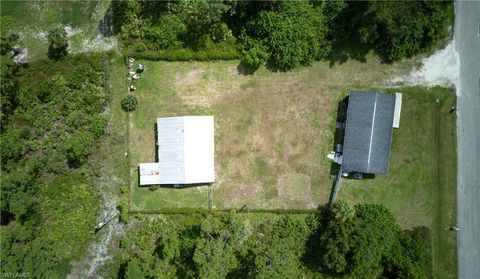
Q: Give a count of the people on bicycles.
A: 0